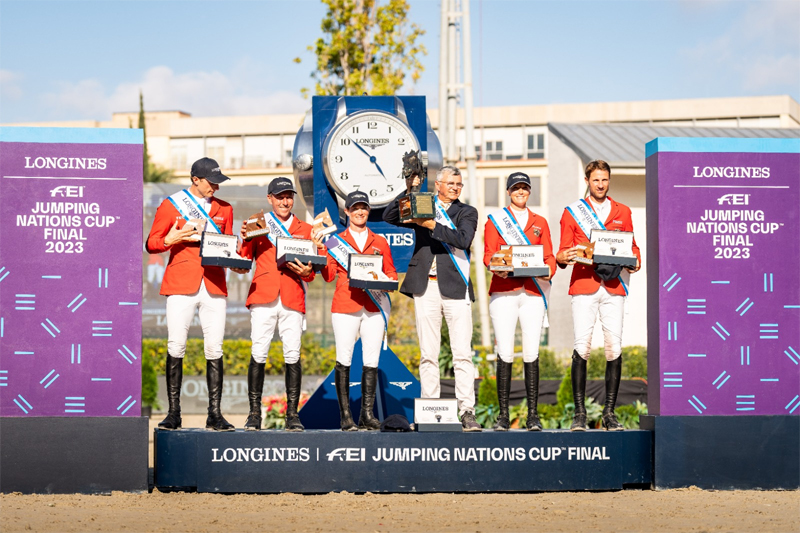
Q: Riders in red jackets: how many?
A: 5